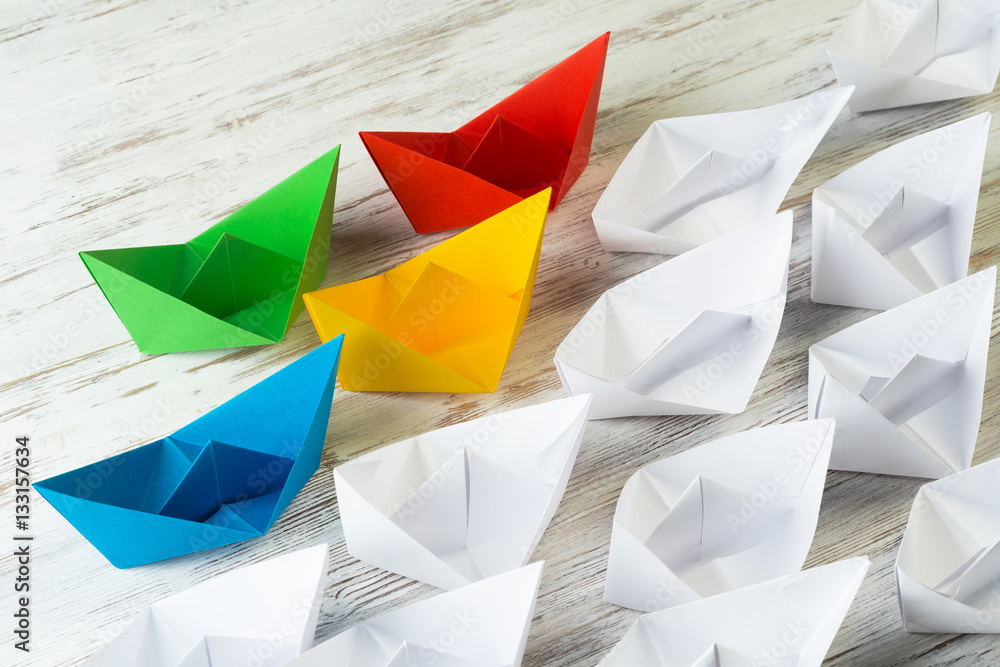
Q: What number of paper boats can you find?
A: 15